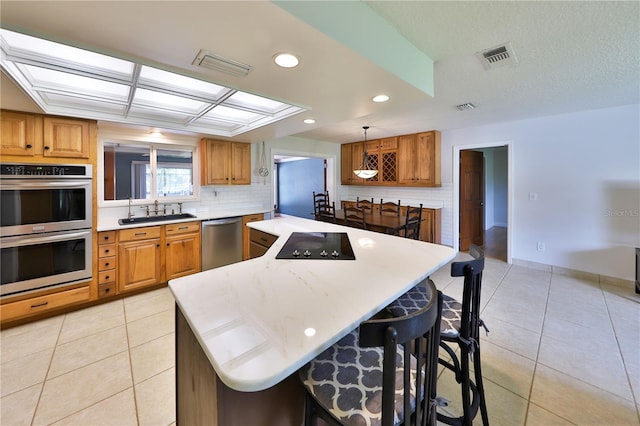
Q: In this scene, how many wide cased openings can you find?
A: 1